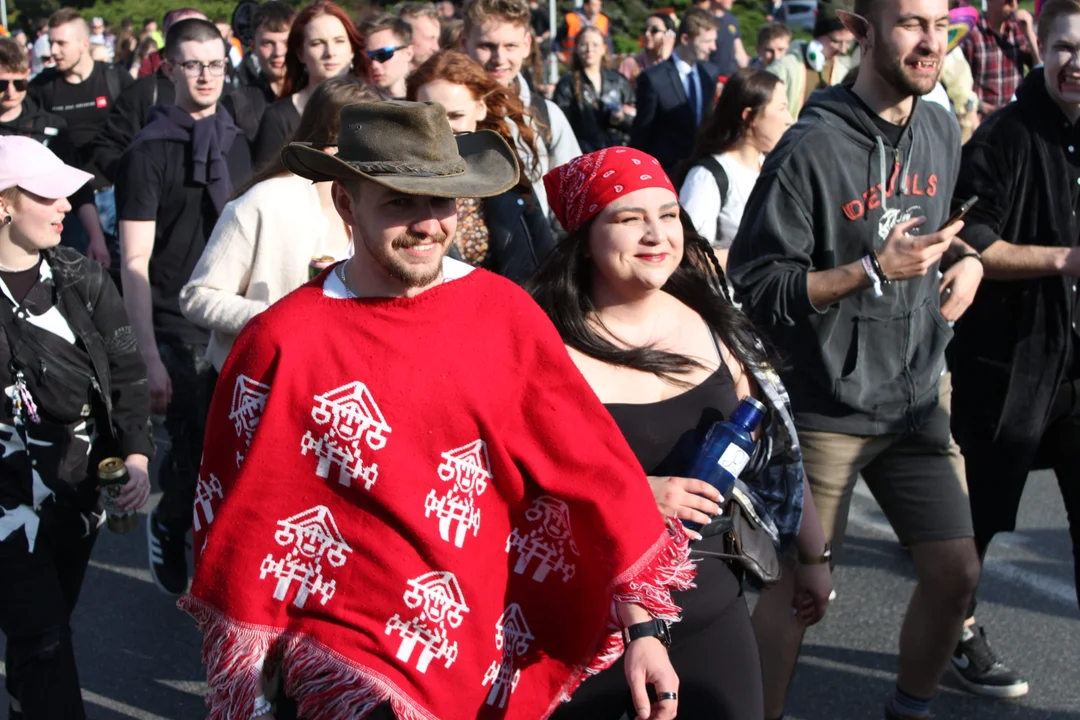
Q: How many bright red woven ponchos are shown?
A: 1